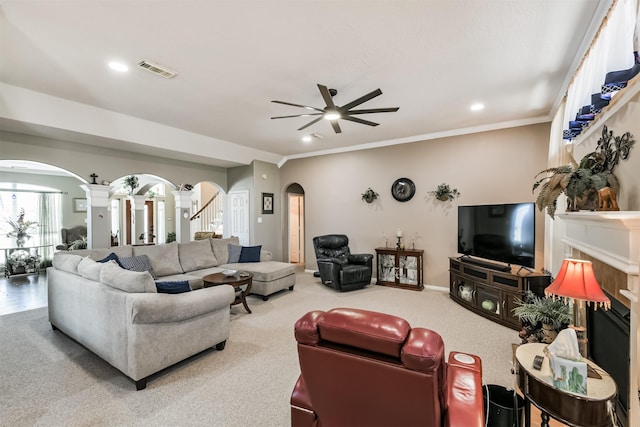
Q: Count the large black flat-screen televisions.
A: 1